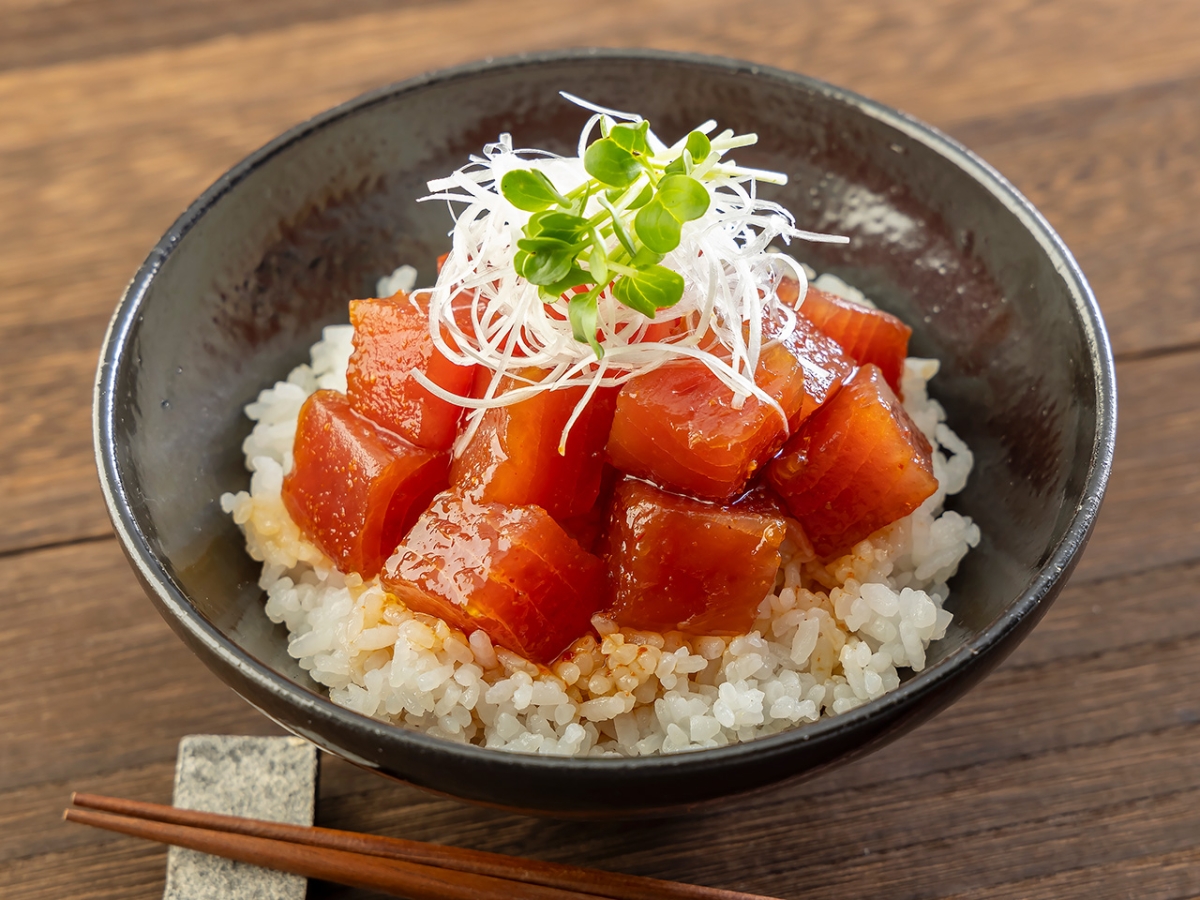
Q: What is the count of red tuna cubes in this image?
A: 9